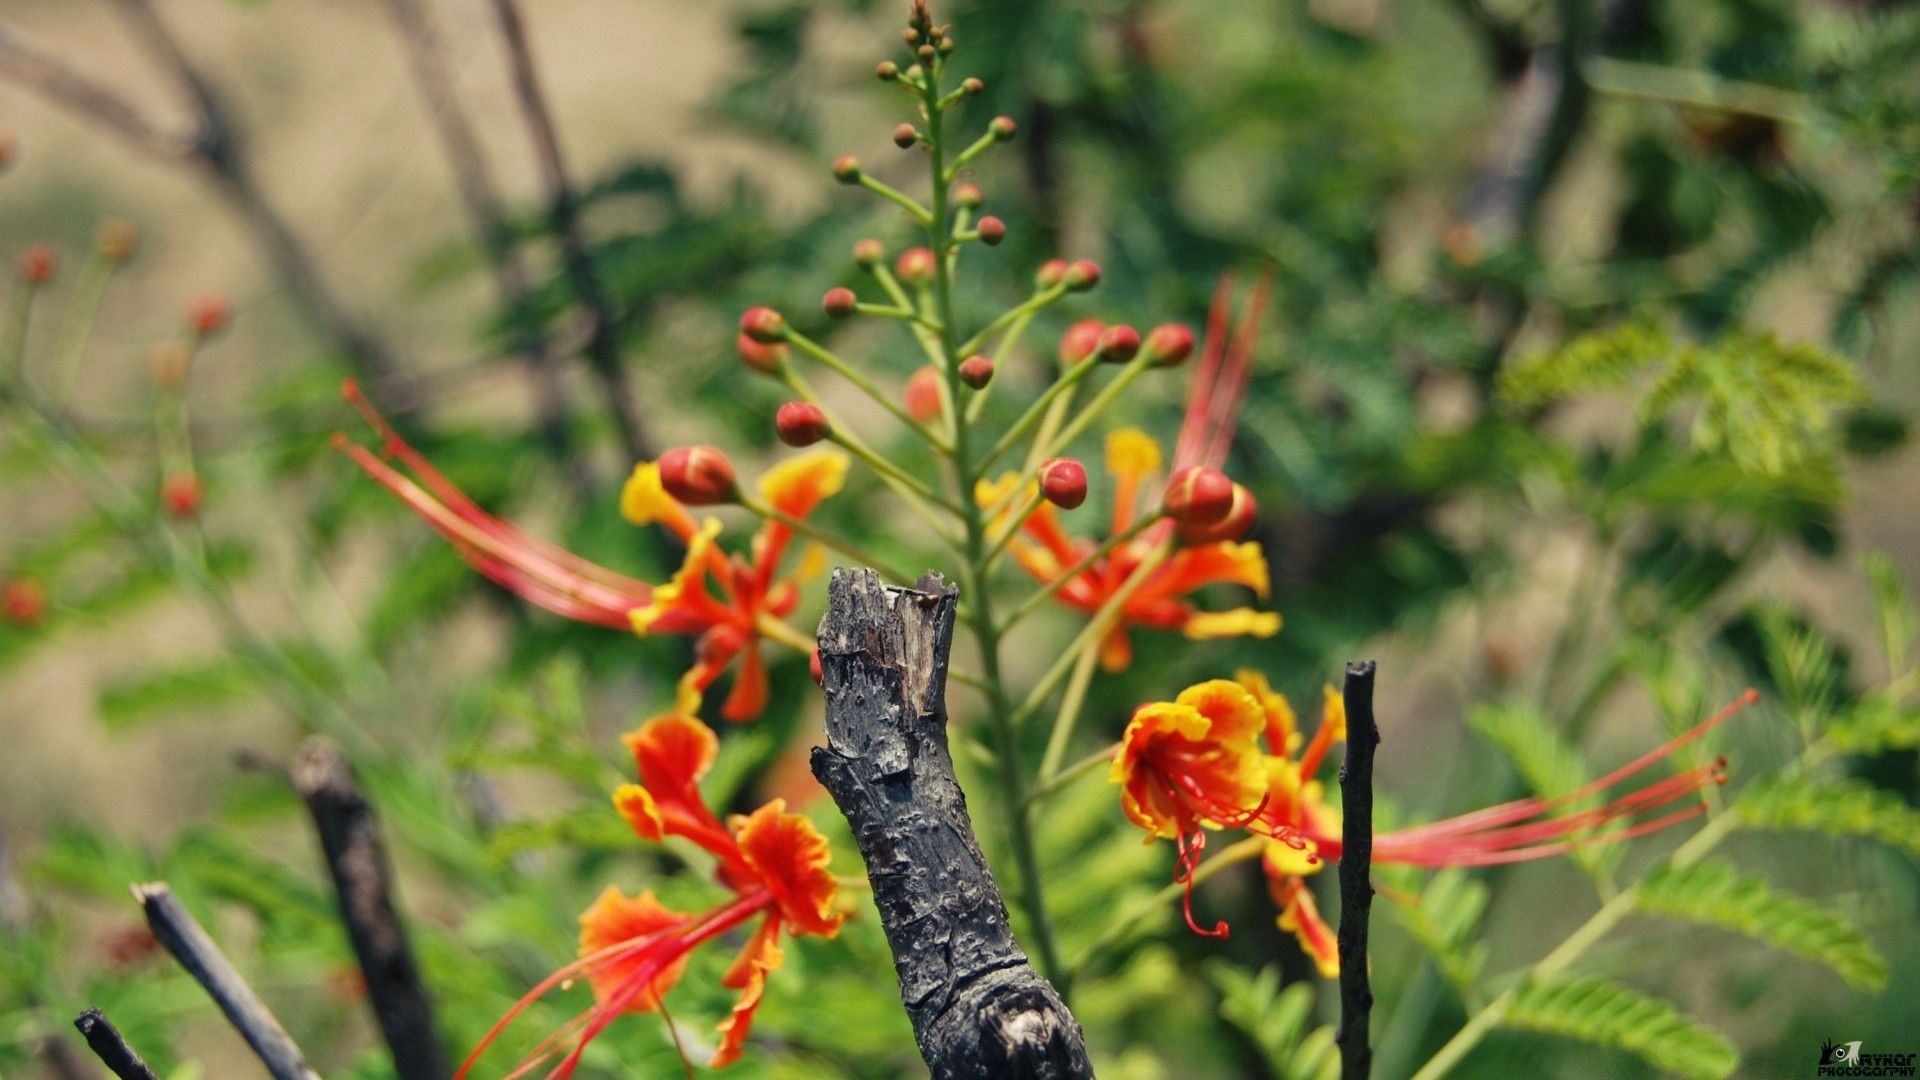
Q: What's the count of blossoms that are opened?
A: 5